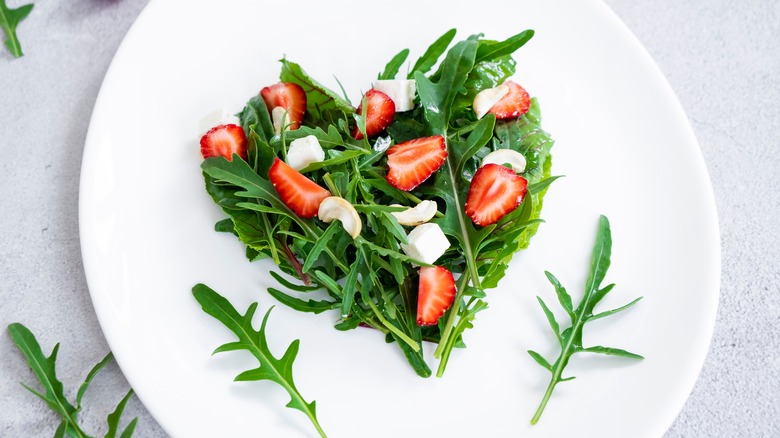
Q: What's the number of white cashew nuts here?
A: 5